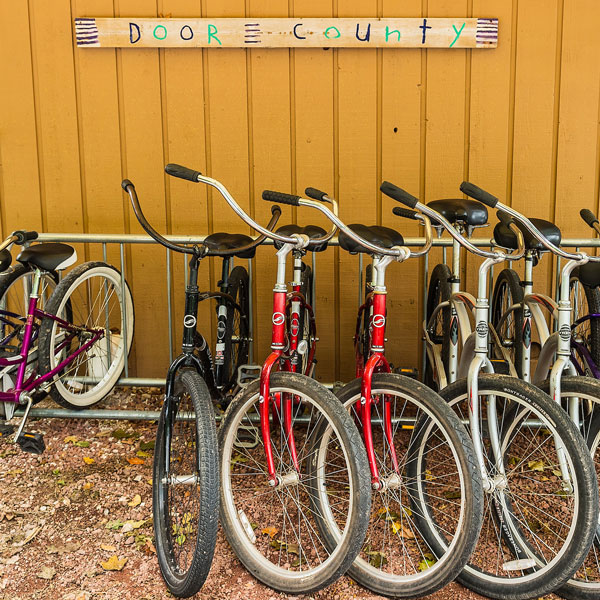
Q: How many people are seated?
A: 0